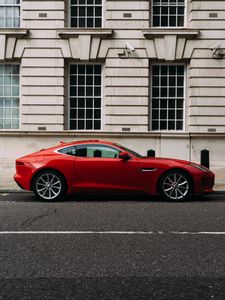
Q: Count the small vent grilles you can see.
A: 6